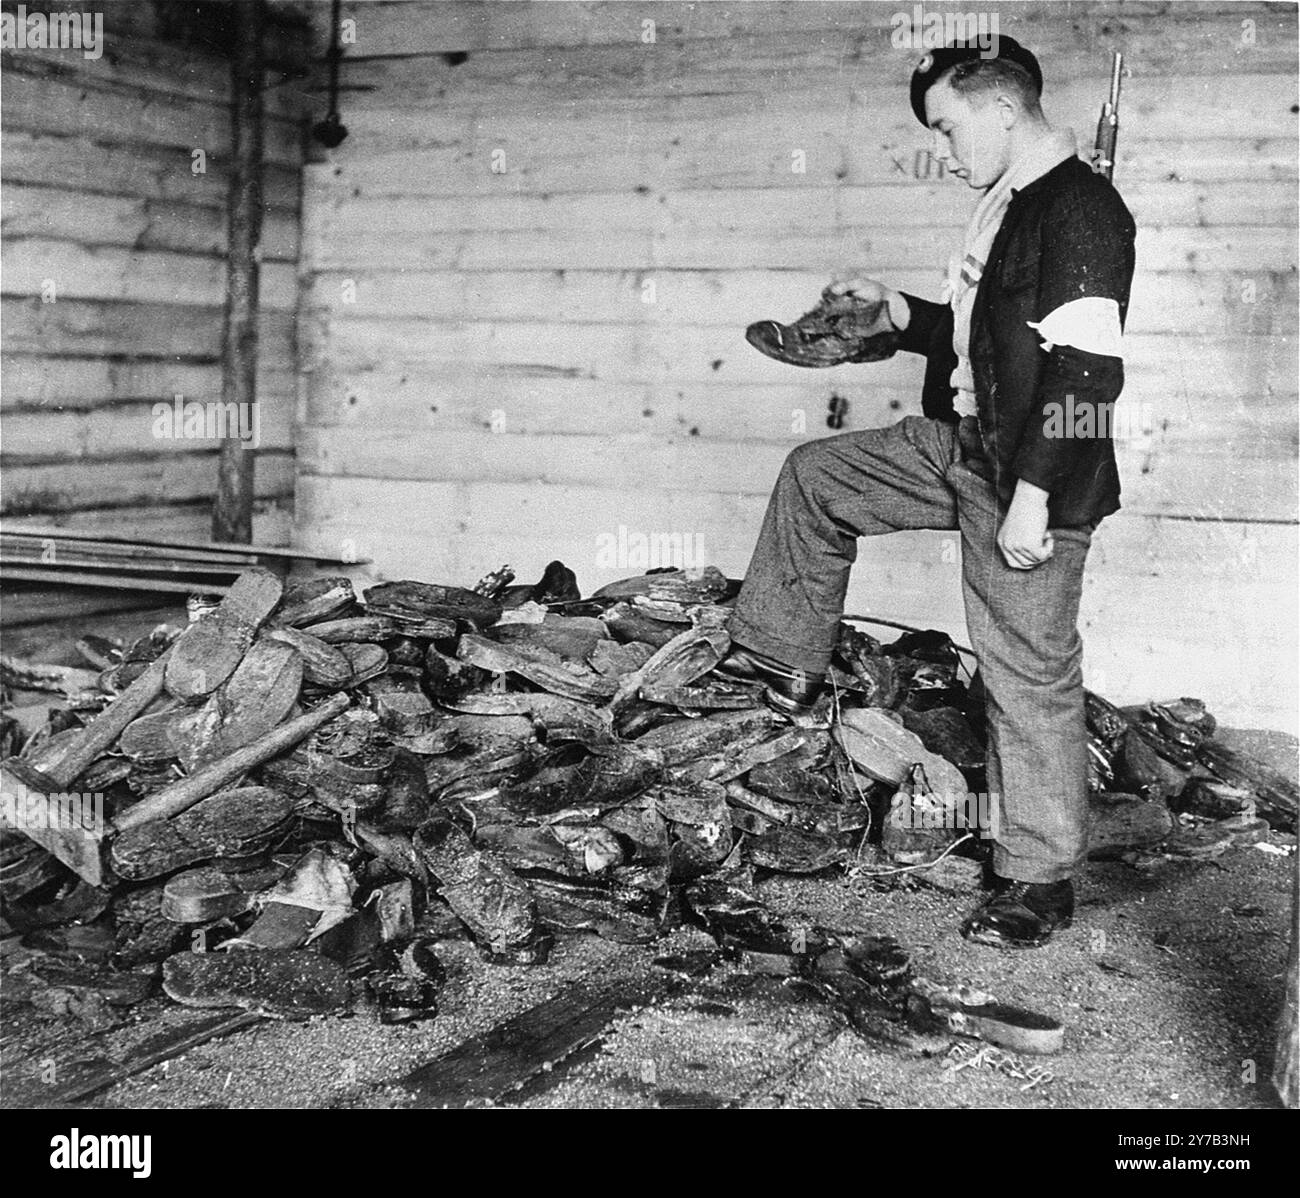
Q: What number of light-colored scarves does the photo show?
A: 1